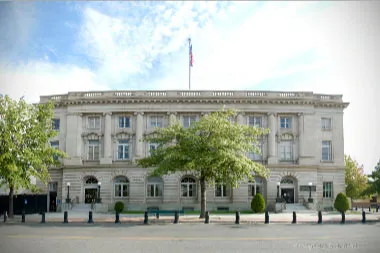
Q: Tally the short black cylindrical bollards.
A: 15